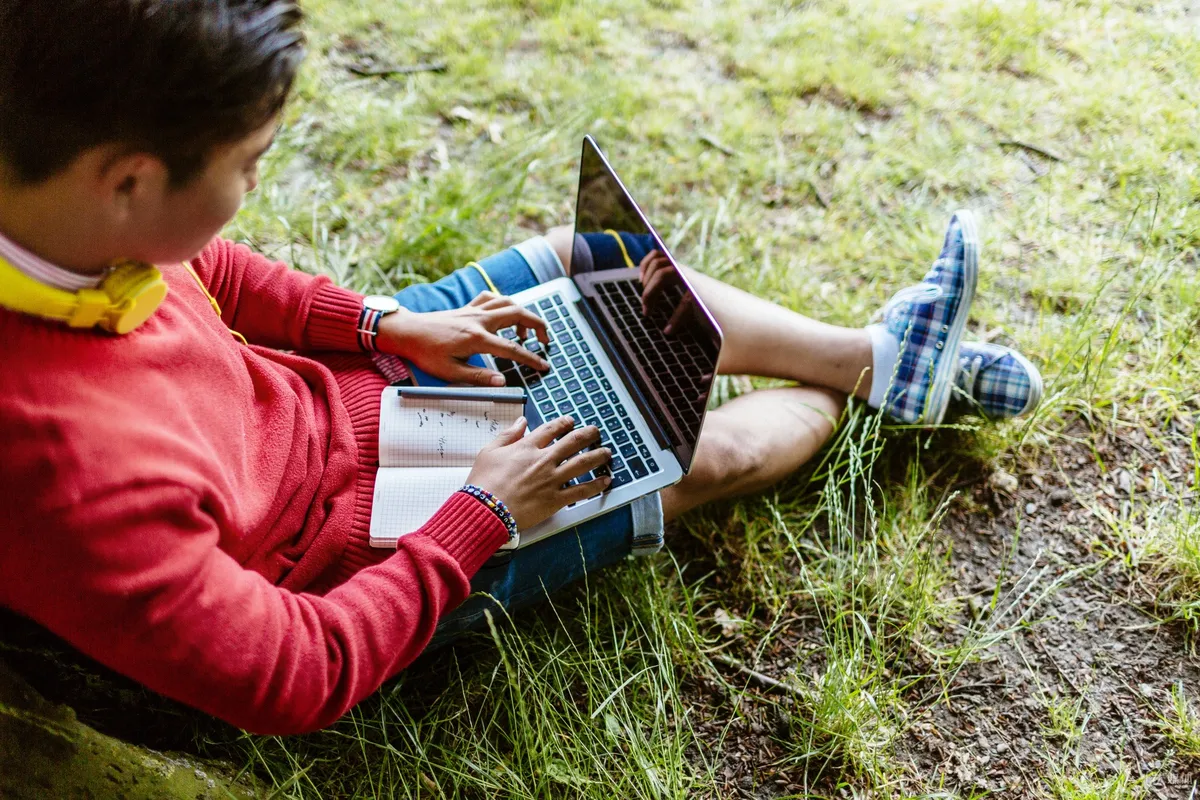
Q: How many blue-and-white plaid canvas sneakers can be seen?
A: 2